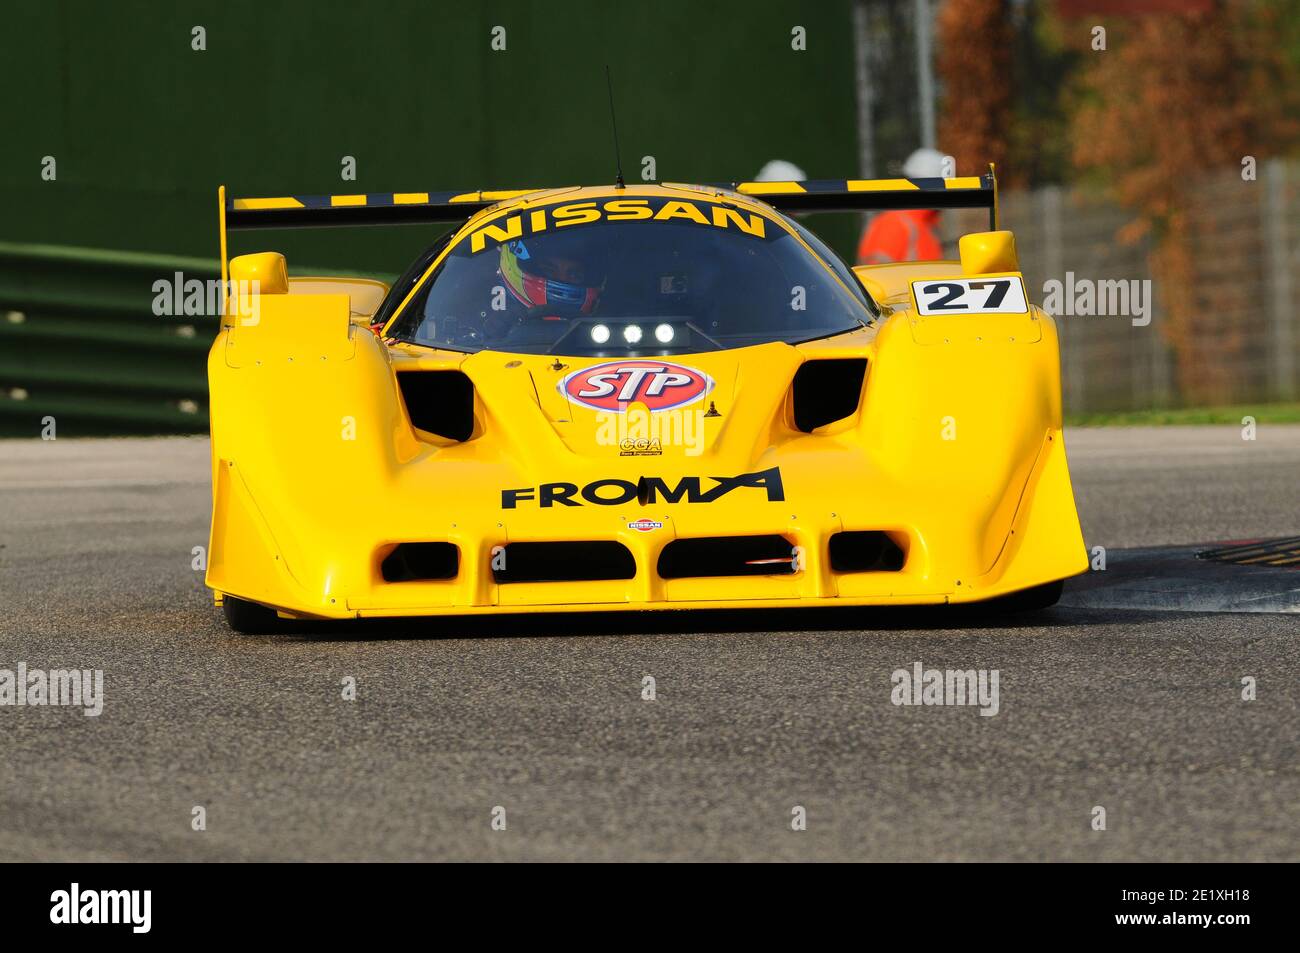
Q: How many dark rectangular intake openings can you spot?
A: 6